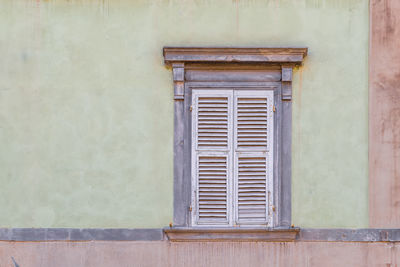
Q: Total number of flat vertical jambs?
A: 2